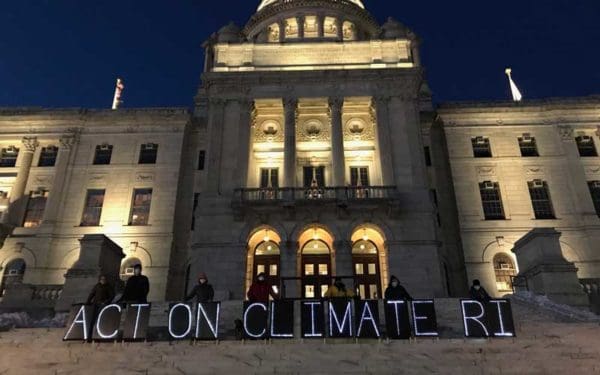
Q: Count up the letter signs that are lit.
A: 14